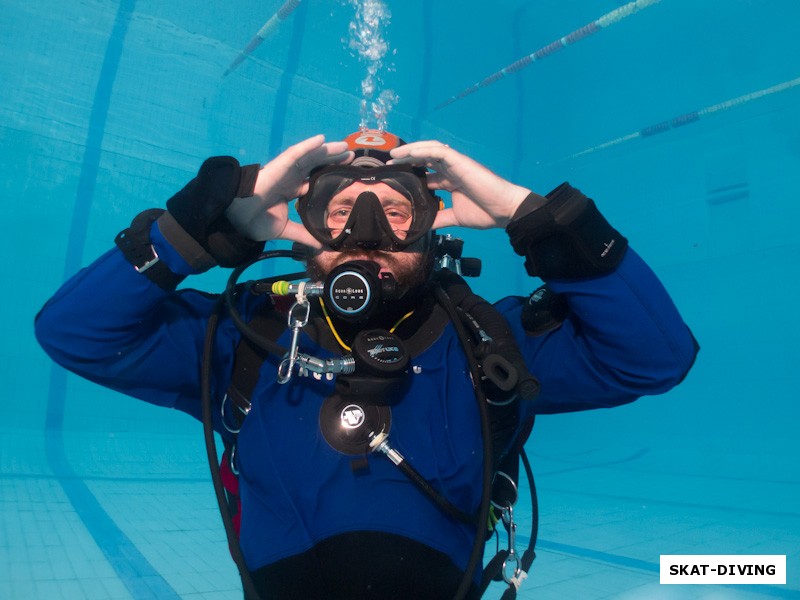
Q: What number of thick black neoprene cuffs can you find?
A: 2